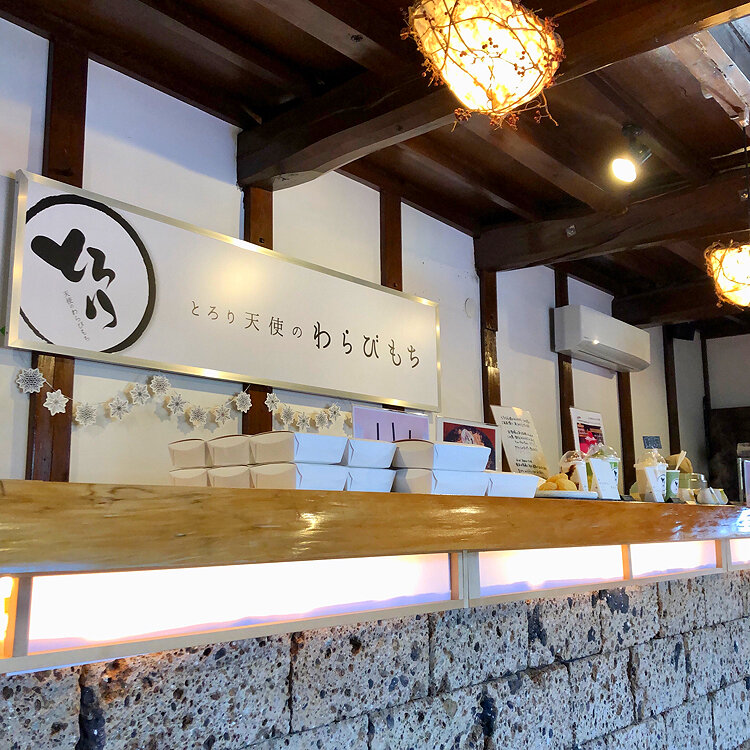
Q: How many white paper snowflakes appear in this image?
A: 15